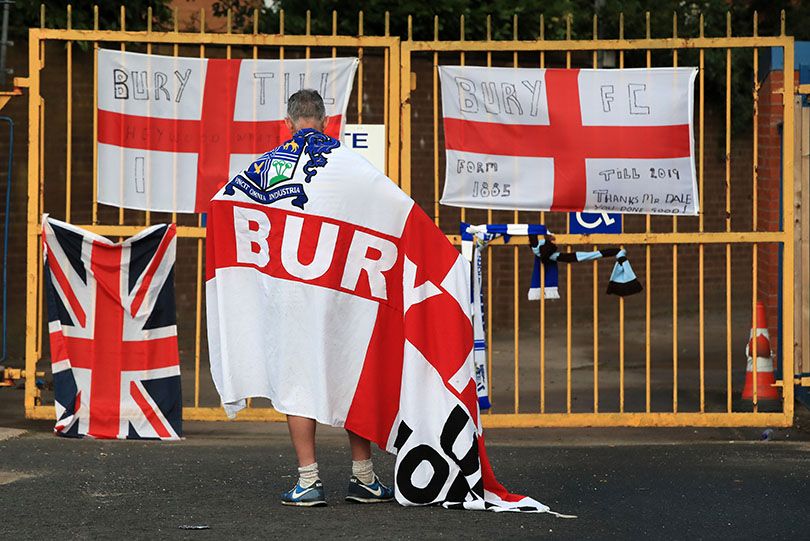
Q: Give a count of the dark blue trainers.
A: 2